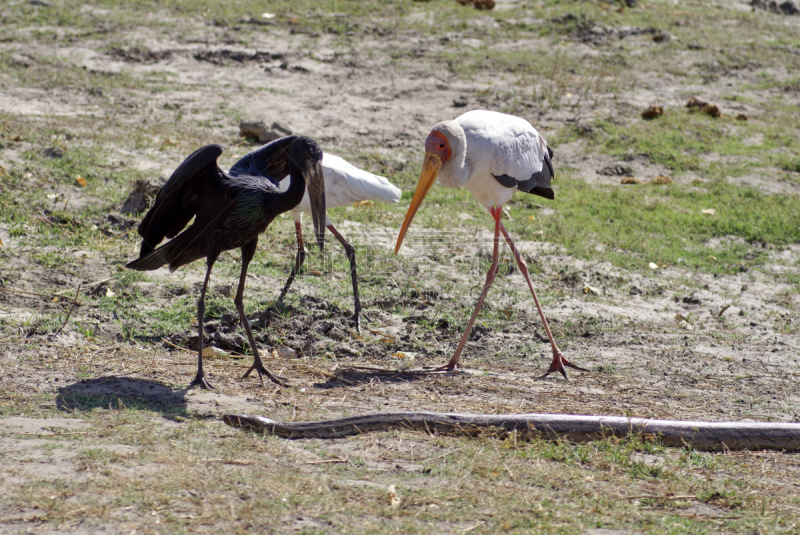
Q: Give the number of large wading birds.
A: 3